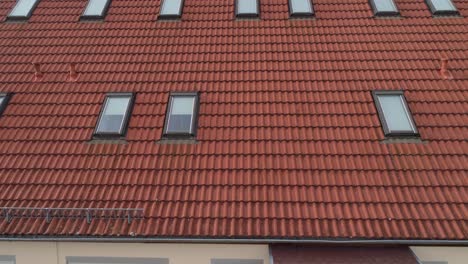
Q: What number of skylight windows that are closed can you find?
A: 11